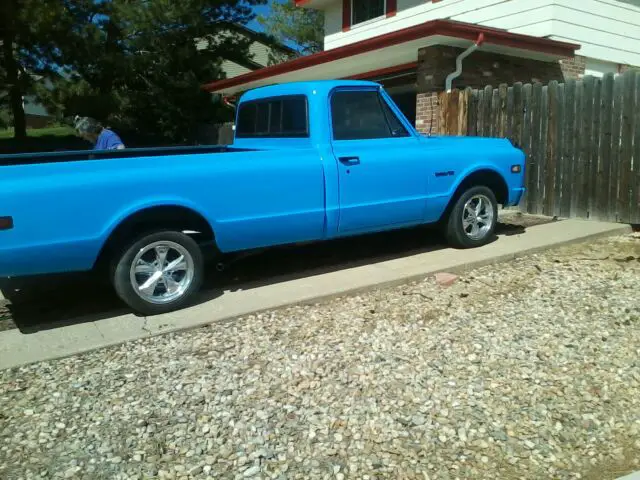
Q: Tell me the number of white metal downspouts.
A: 1